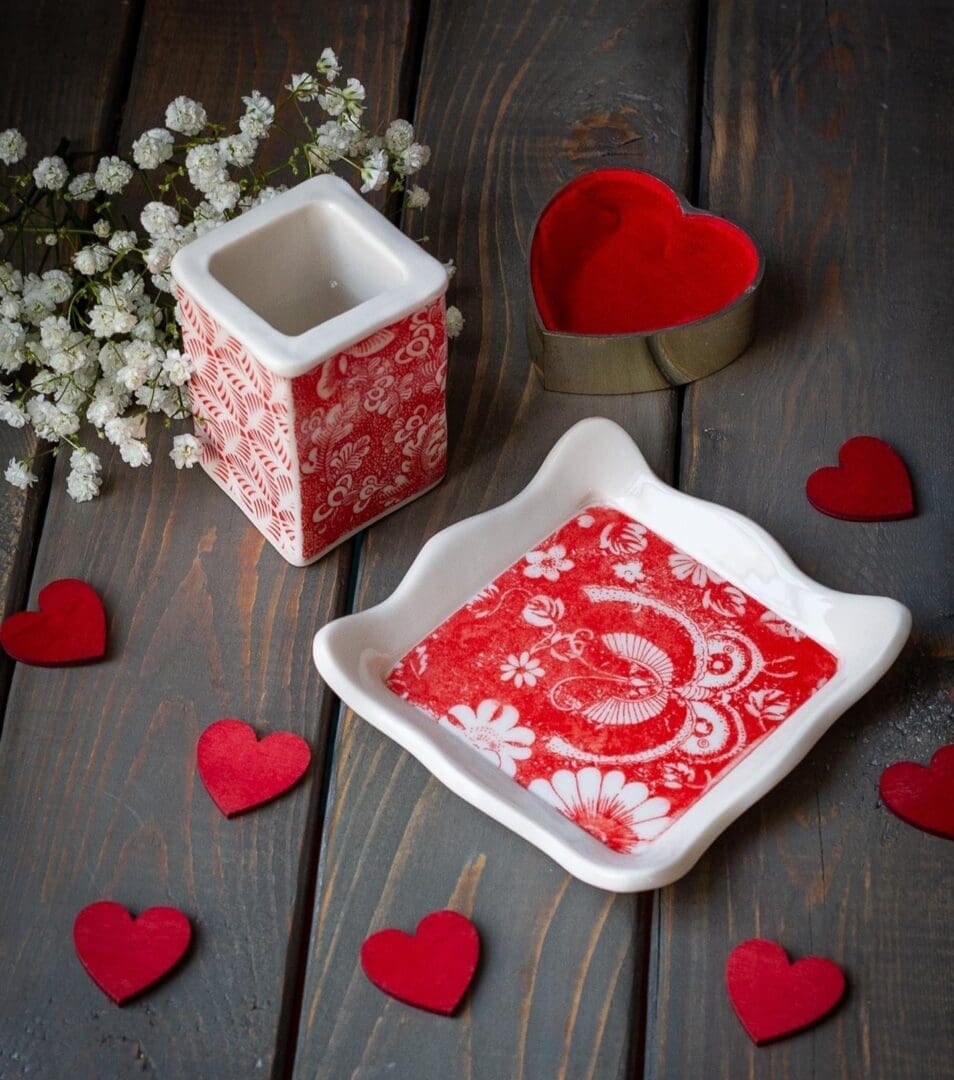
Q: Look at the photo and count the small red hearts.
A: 7